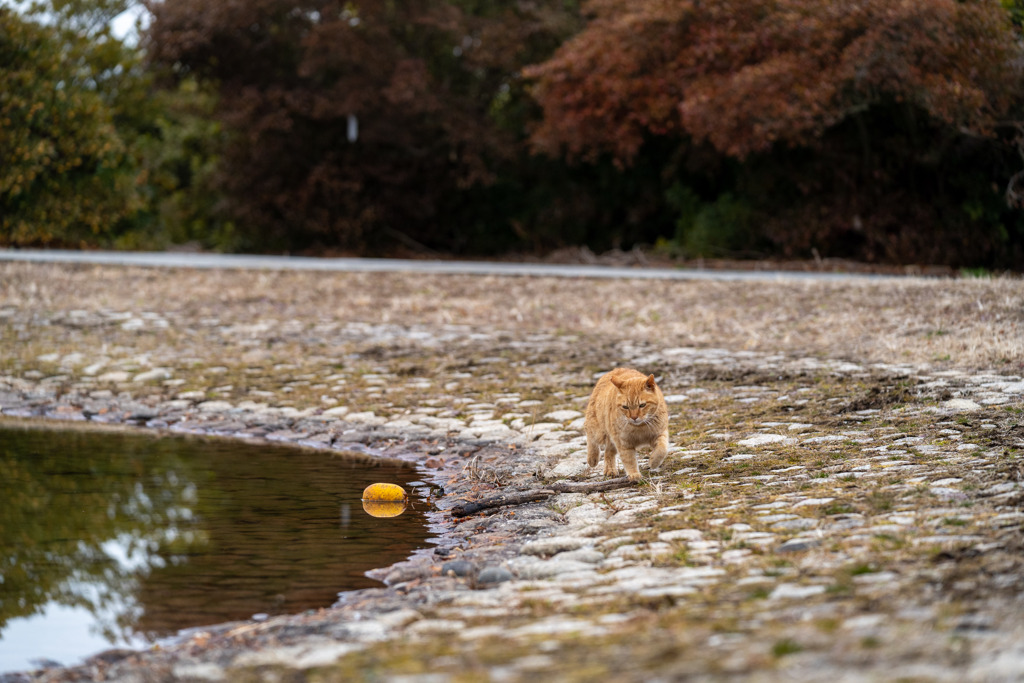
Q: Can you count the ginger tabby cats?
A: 1